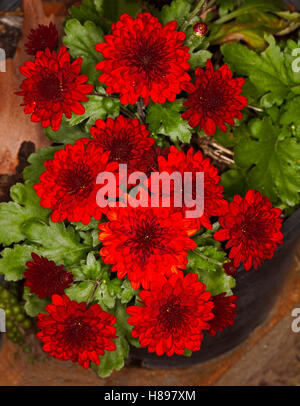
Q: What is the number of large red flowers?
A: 10